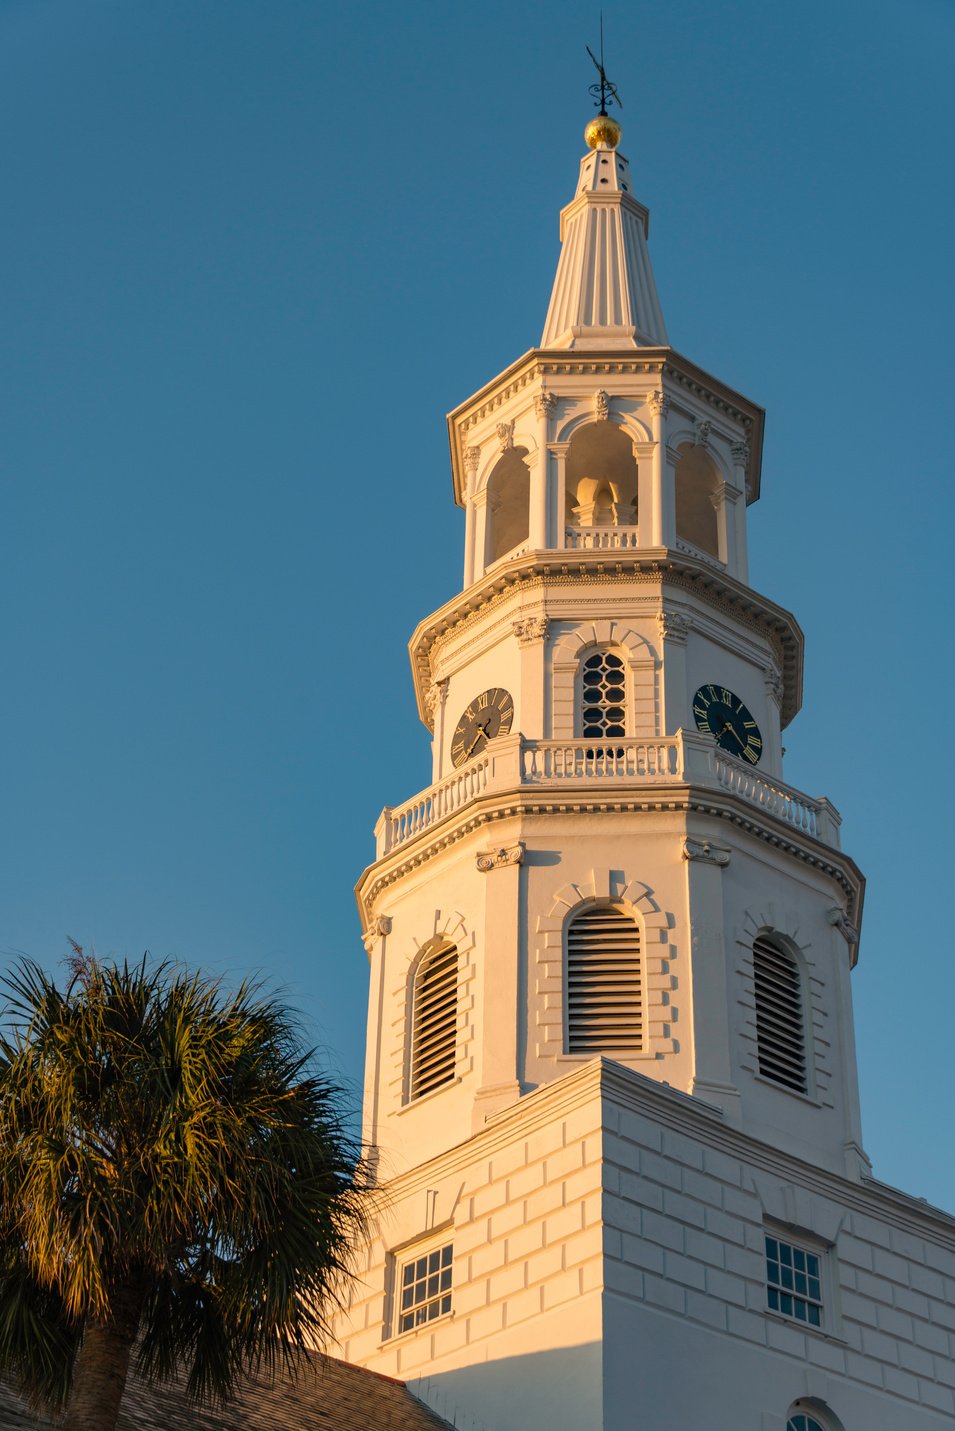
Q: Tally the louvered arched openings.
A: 3